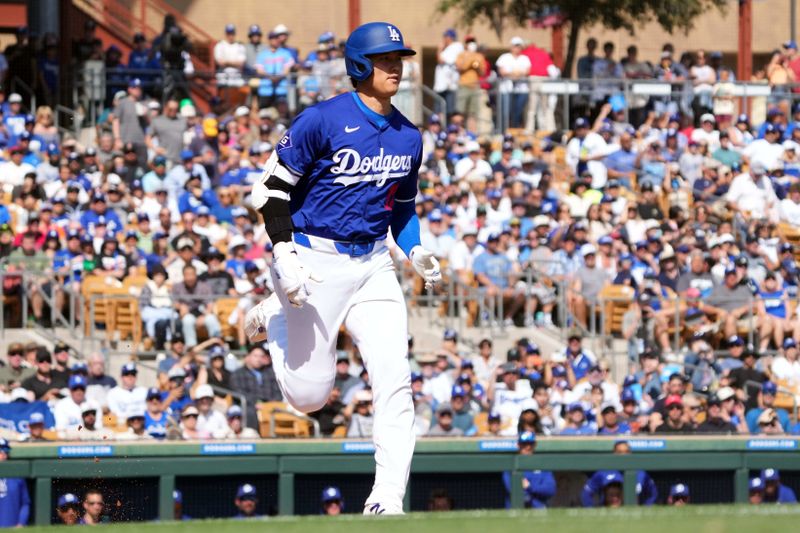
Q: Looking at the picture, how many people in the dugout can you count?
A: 13